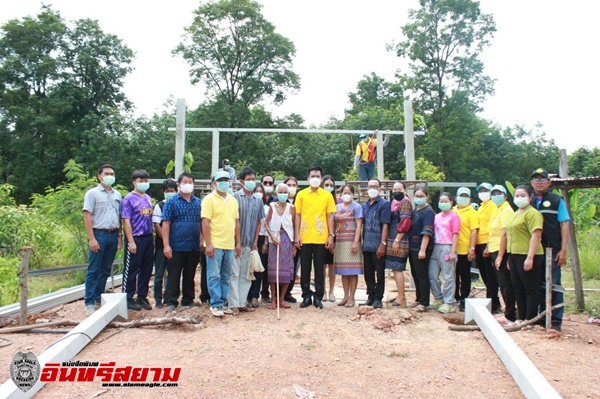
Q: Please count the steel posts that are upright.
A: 4